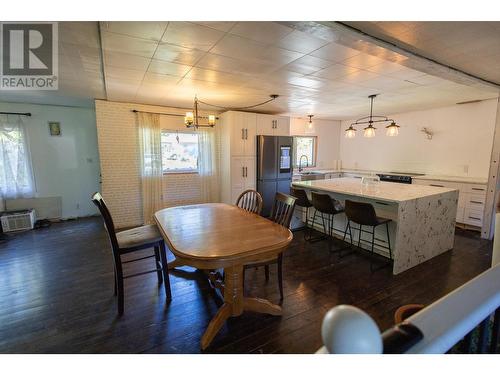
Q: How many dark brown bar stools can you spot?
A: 3